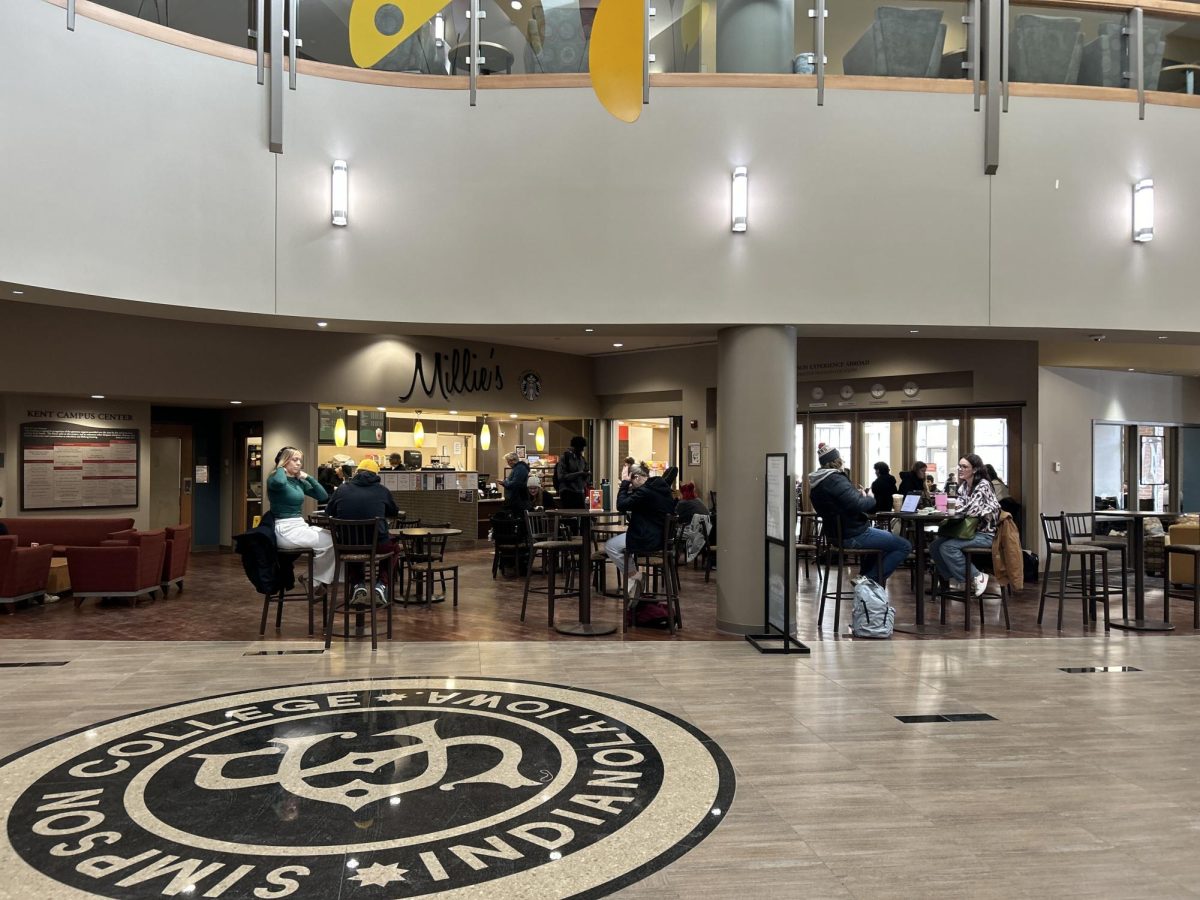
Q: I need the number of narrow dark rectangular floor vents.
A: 4